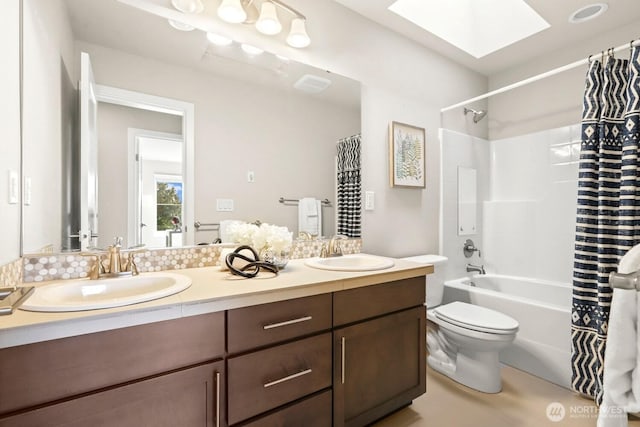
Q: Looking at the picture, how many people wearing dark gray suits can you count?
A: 0